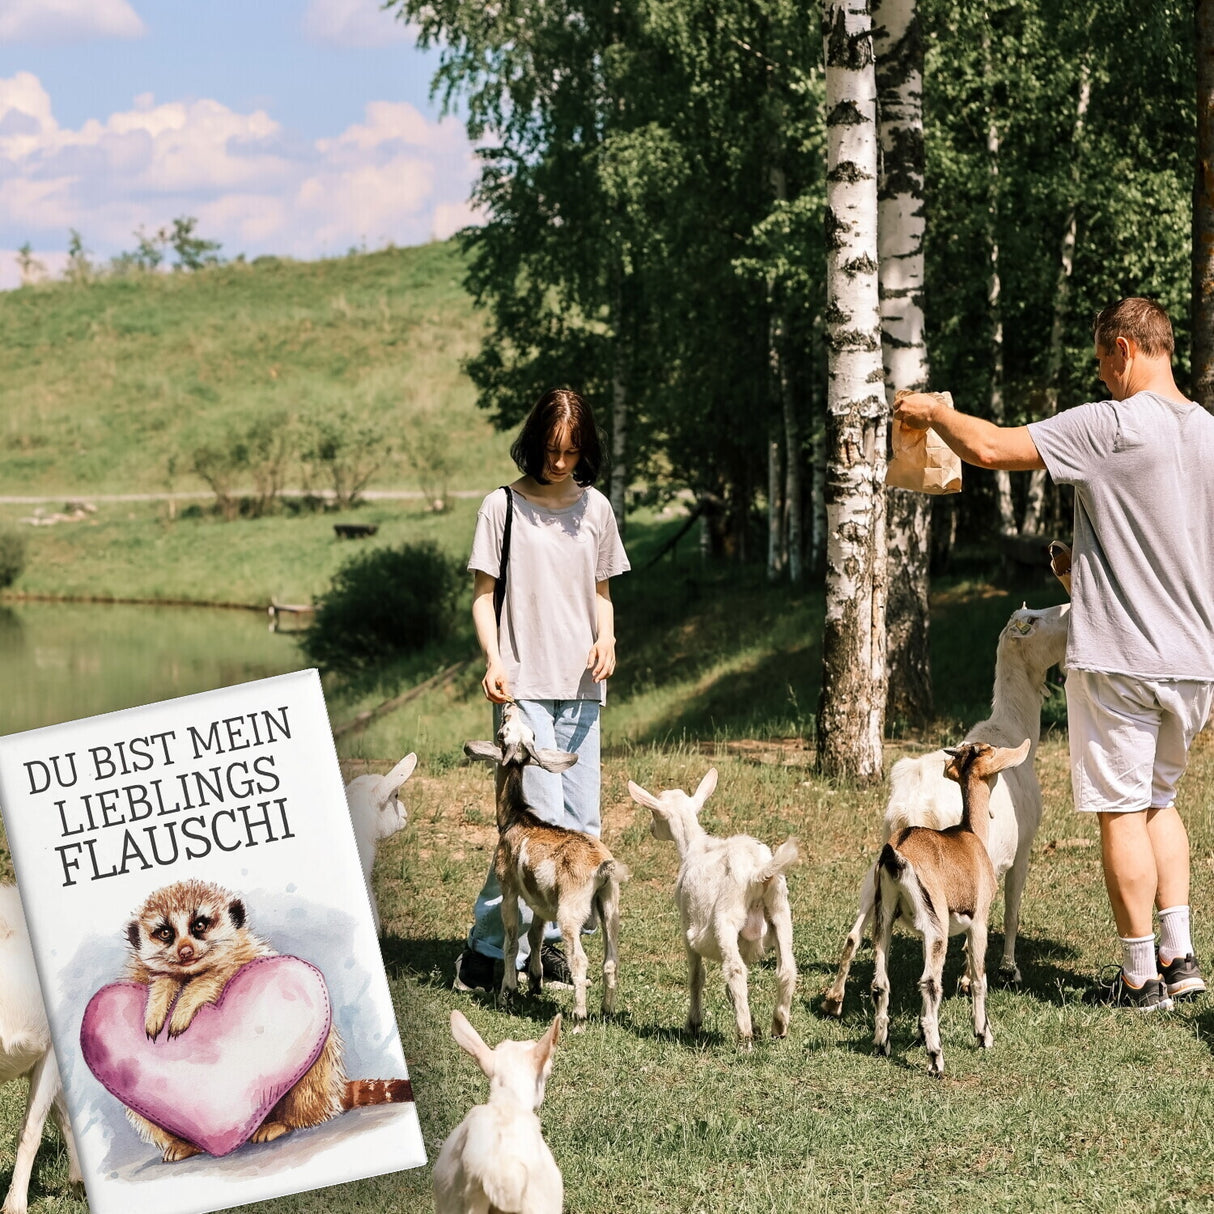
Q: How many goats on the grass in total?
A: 7